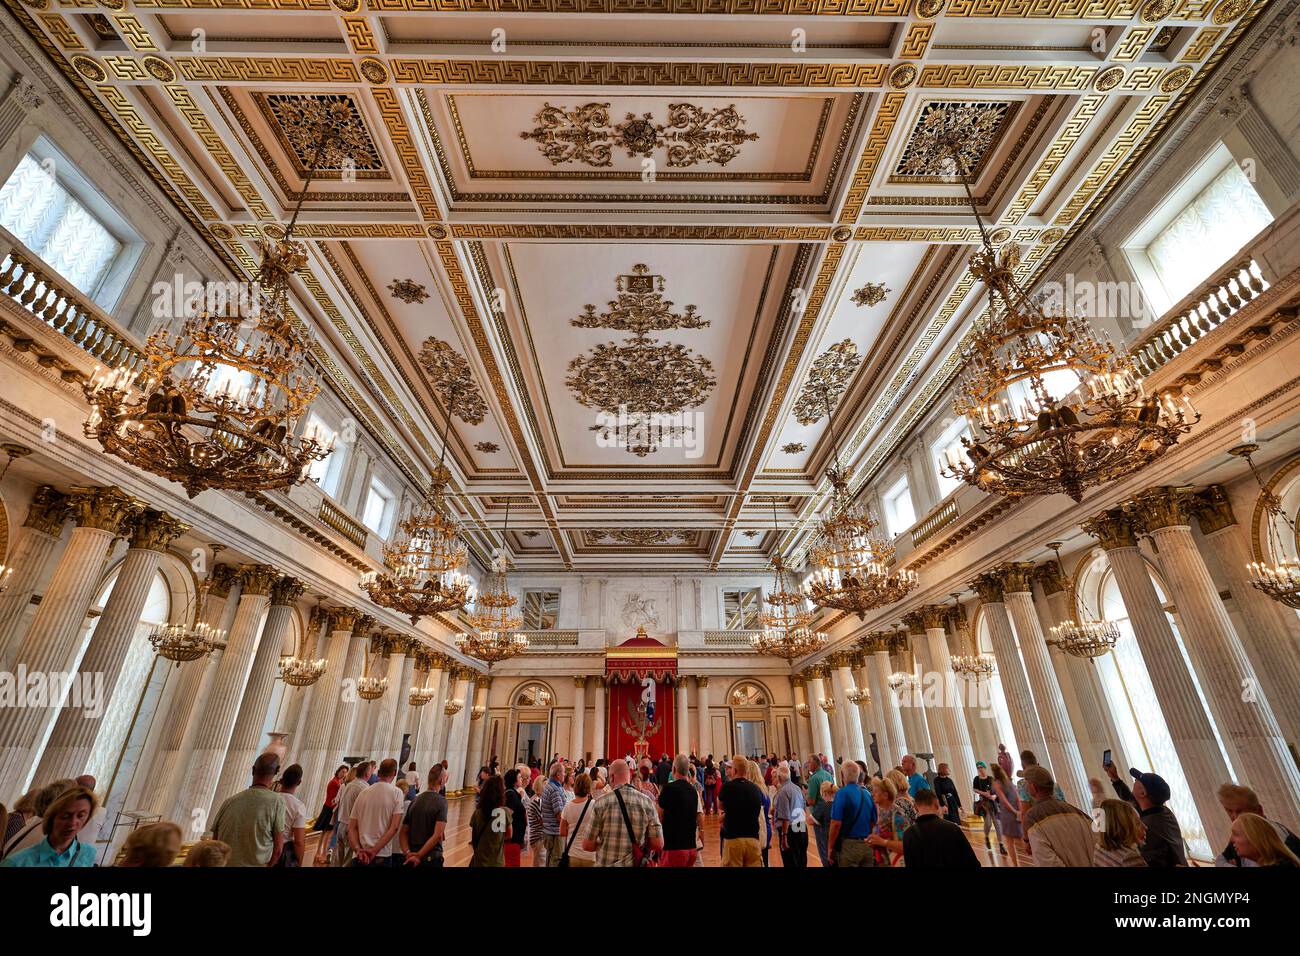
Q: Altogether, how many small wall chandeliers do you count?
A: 14